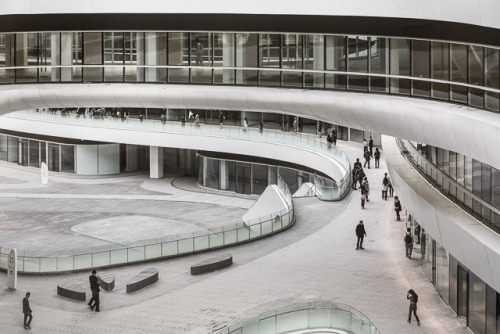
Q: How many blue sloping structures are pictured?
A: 0